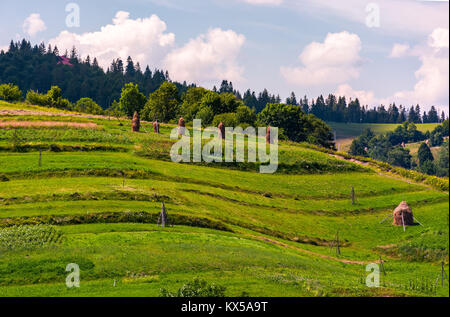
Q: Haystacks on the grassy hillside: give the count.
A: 6